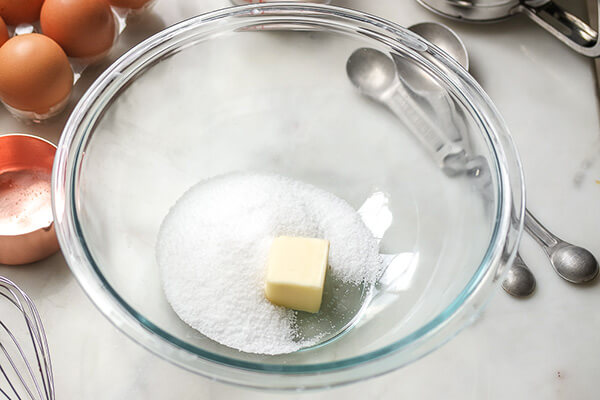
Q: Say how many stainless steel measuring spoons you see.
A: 4